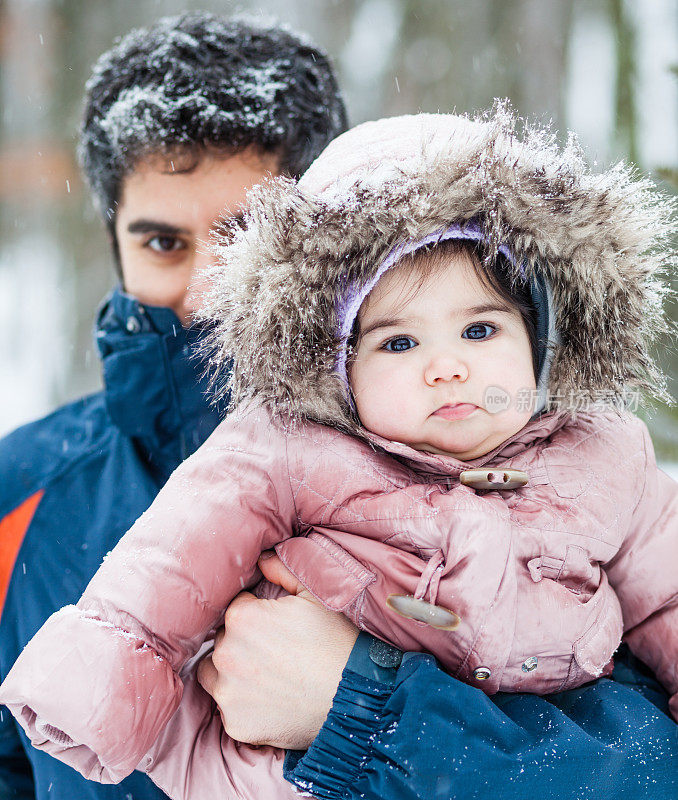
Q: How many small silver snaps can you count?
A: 2